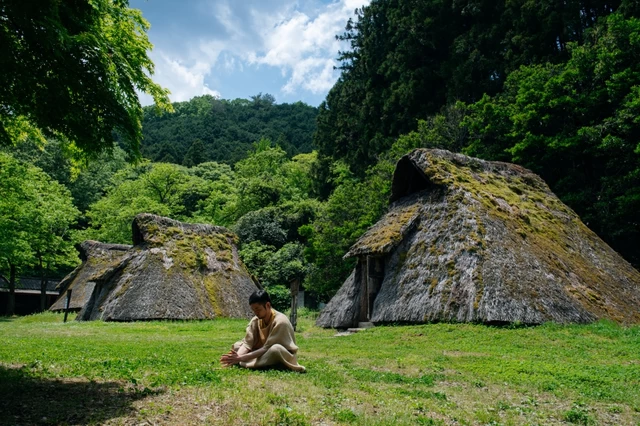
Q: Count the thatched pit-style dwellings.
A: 3